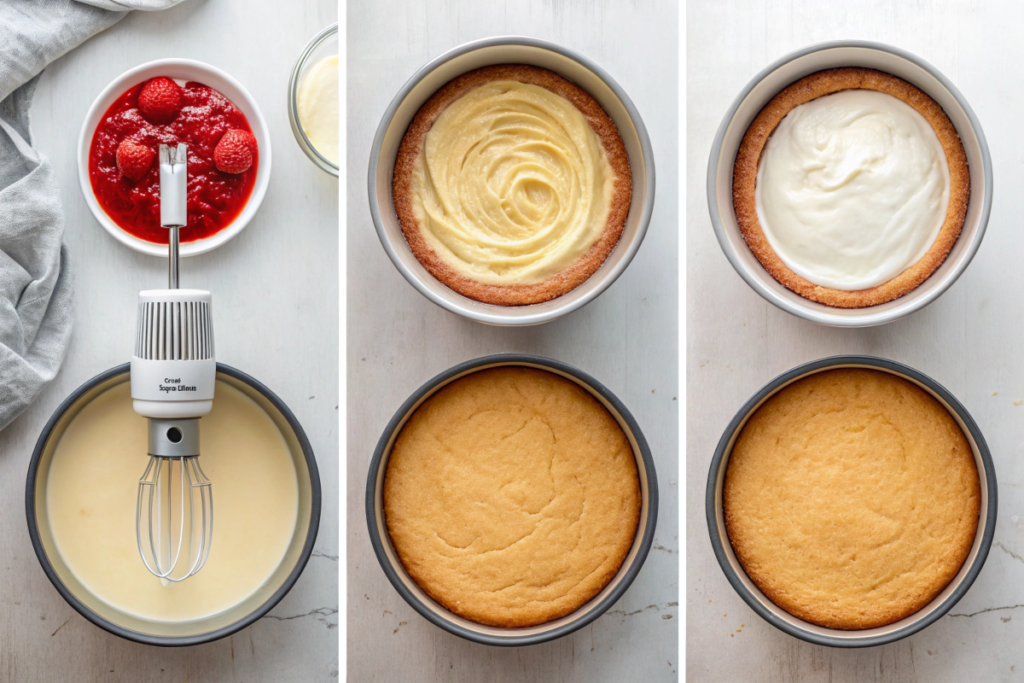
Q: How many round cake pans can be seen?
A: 5